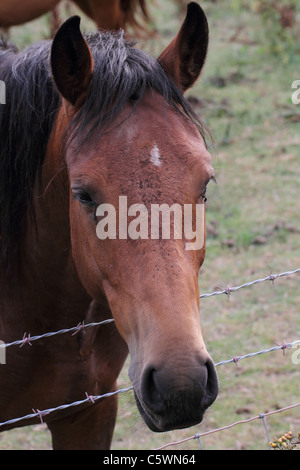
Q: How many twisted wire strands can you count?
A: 2